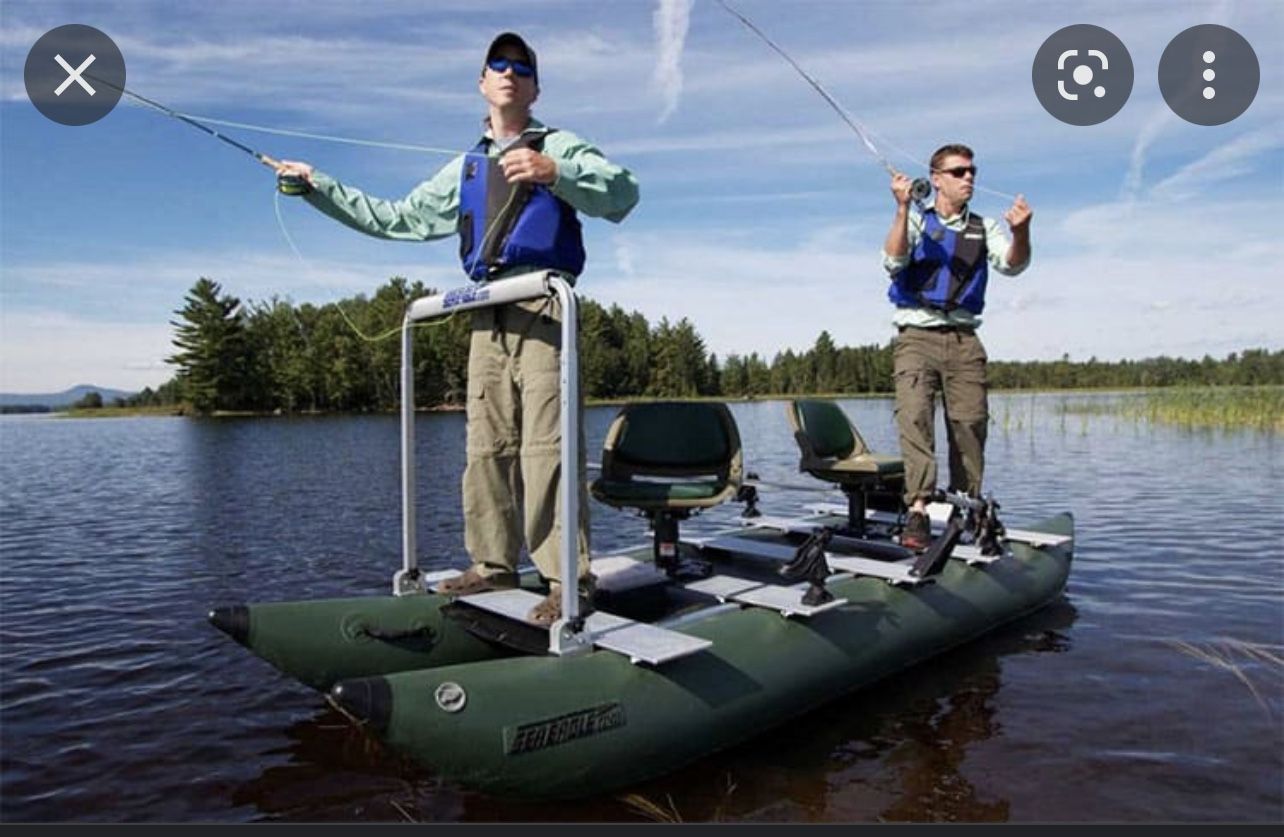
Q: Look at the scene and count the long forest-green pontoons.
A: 2